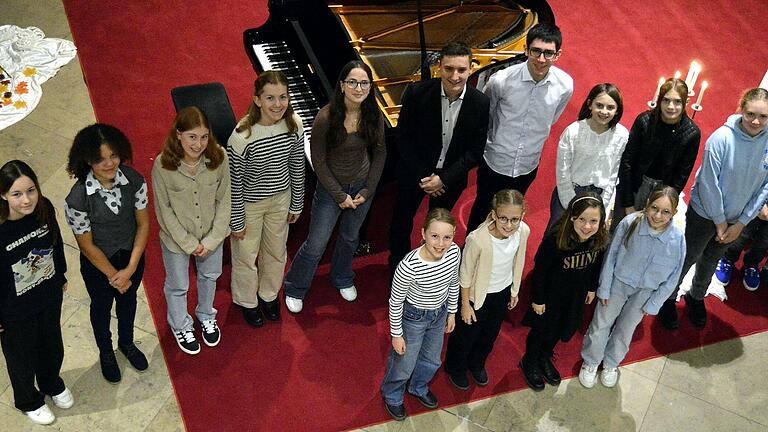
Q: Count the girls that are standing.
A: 12